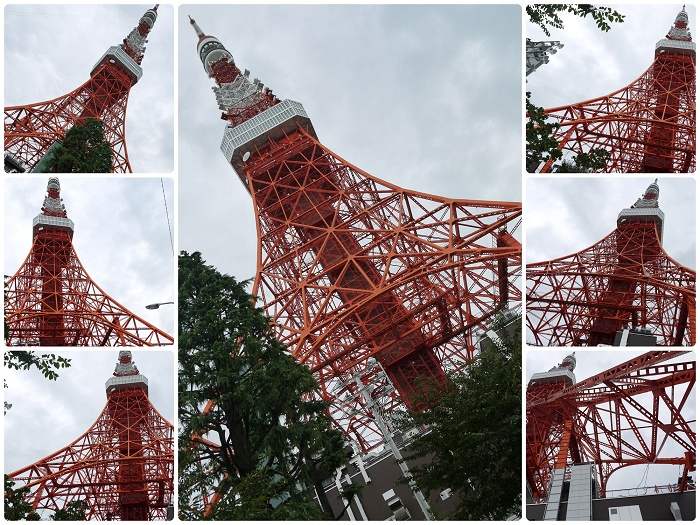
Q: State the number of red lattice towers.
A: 7